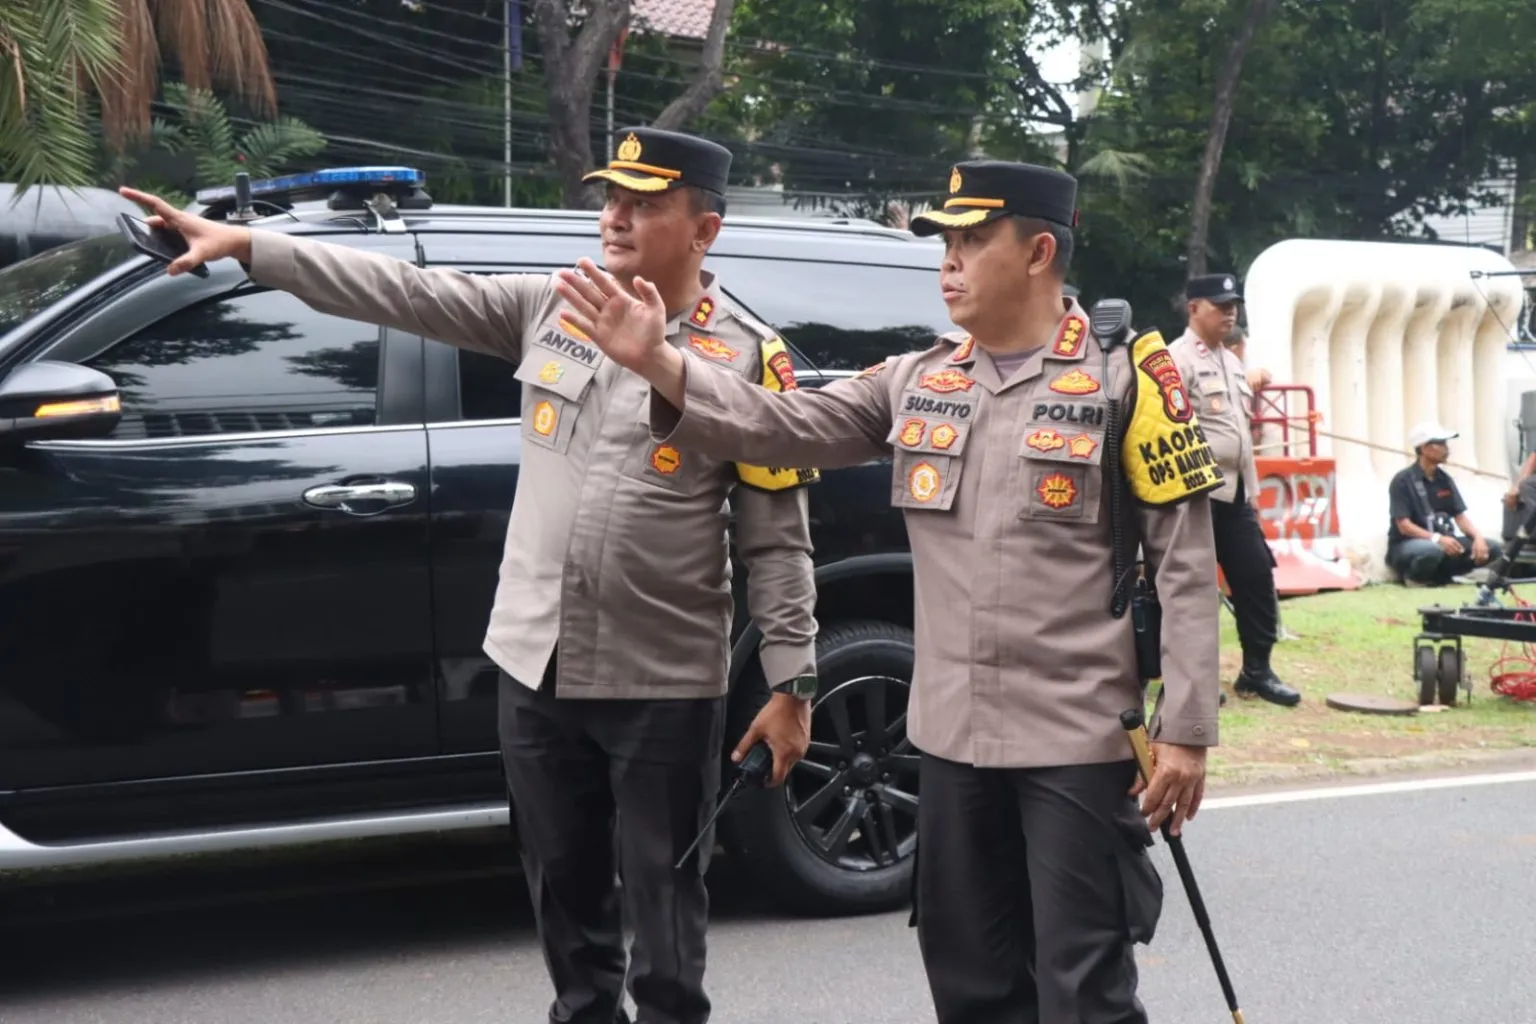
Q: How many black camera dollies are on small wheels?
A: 1